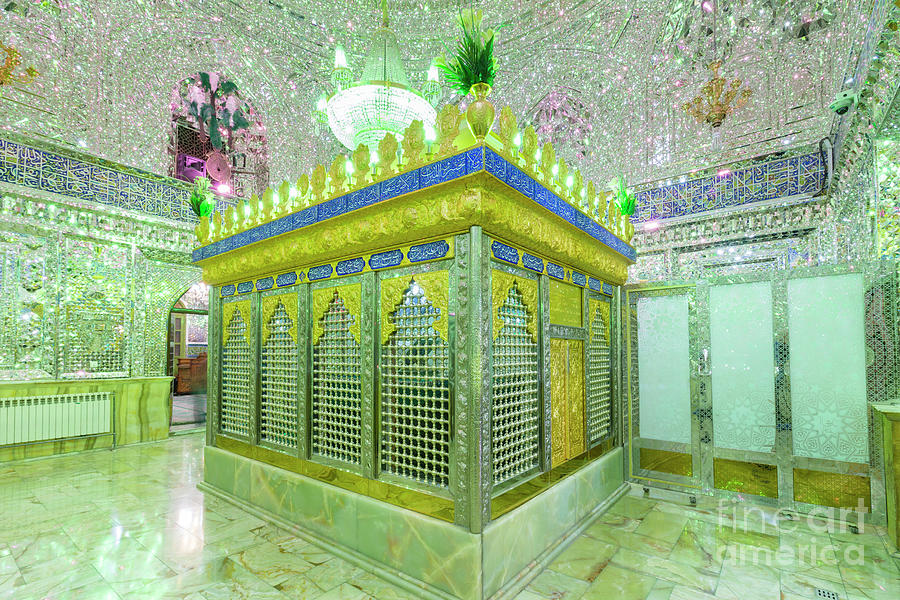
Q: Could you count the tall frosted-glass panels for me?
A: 3